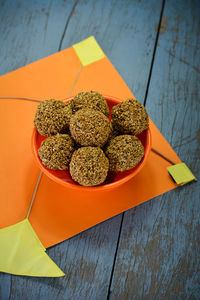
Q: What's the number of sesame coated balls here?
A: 7